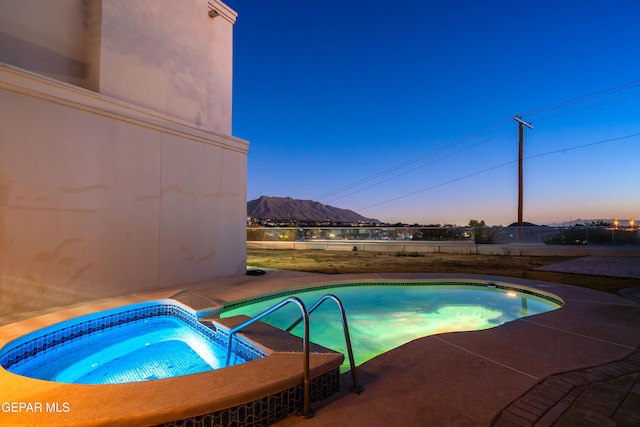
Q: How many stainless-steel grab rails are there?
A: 2